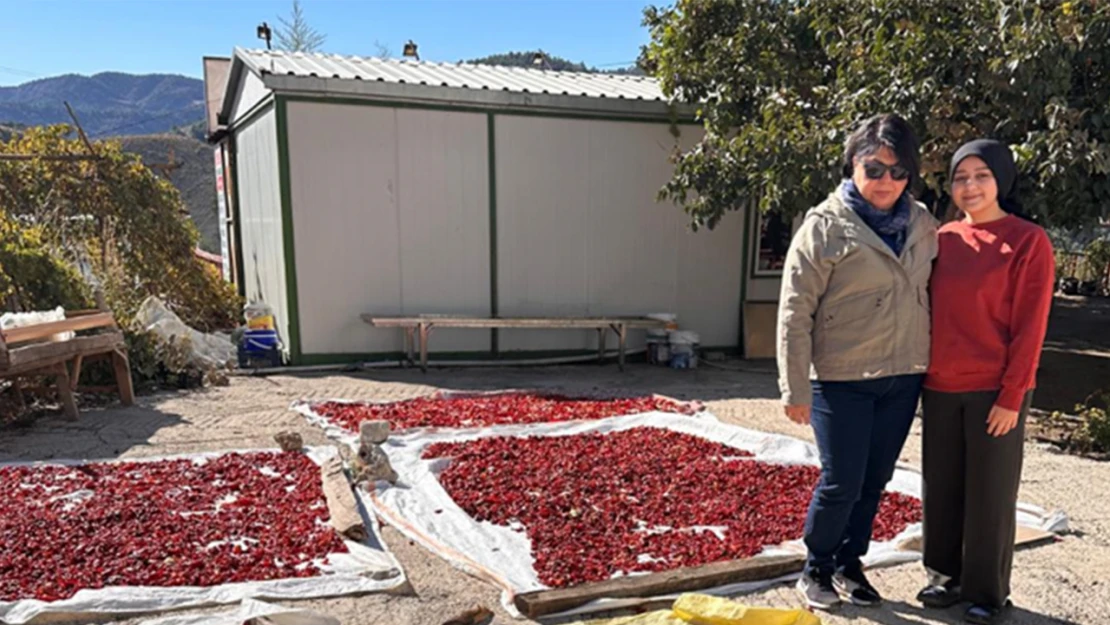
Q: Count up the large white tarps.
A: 3